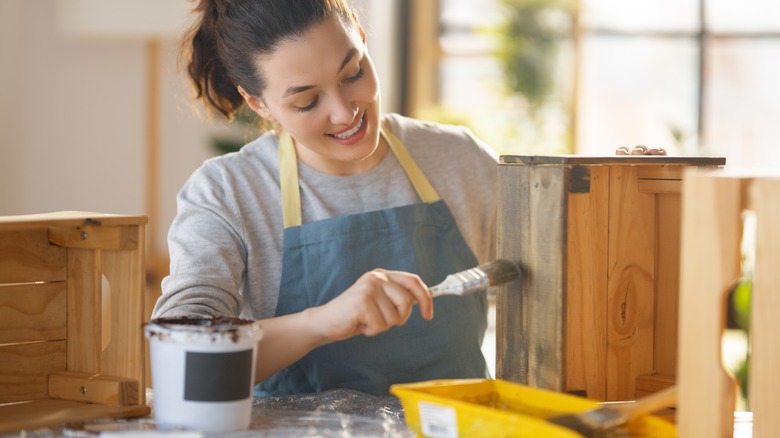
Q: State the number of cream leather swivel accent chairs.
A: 0